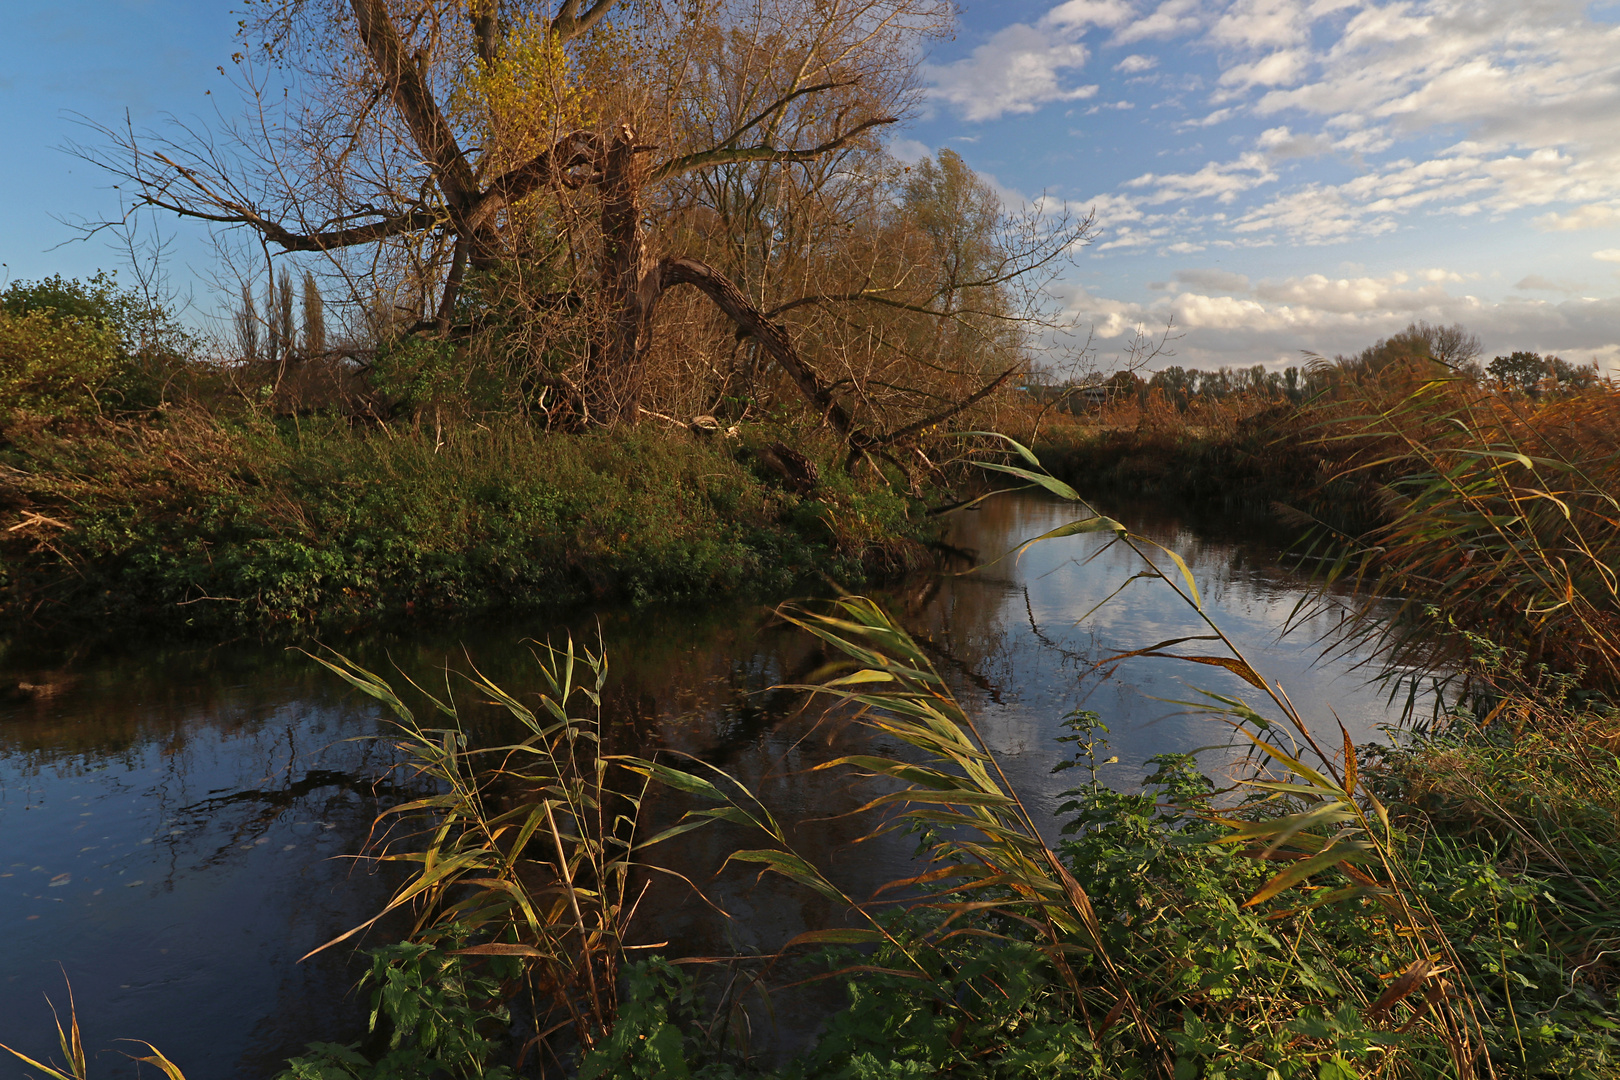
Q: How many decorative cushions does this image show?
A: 0